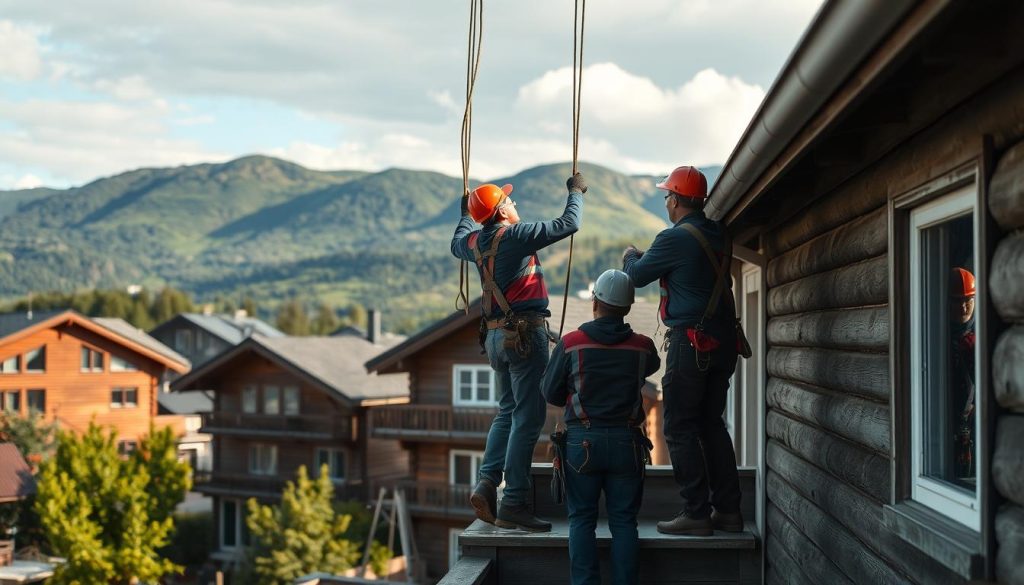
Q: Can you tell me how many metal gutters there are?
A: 1